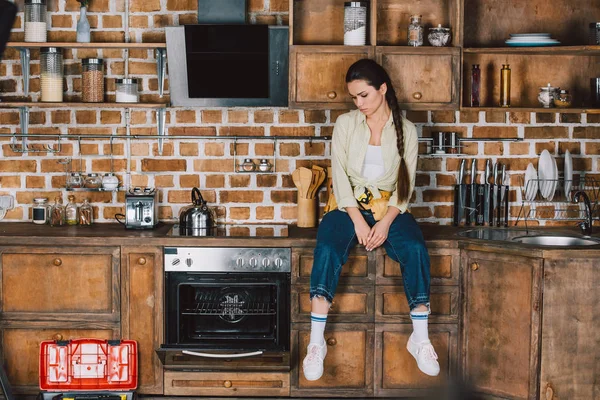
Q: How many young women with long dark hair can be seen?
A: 1